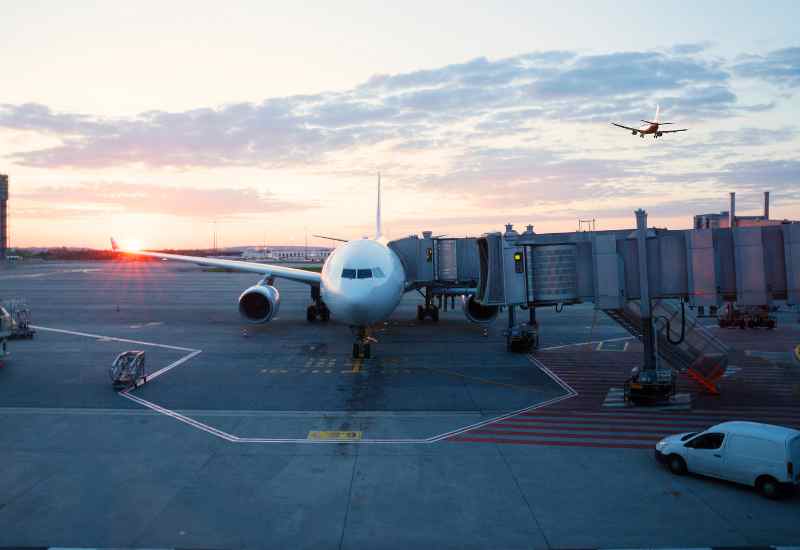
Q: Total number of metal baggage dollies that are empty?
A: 1